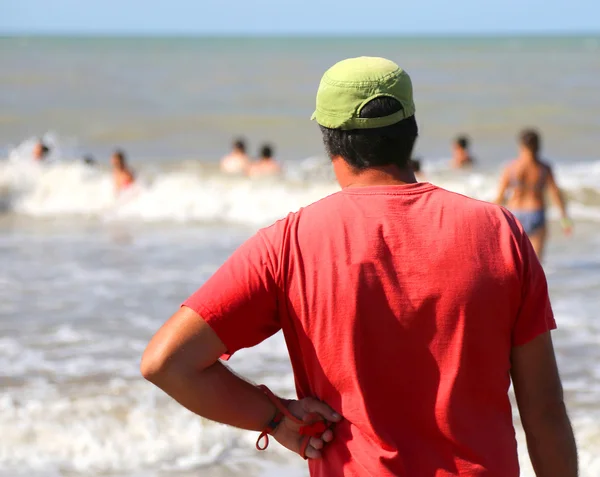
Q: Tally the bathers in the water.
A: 8